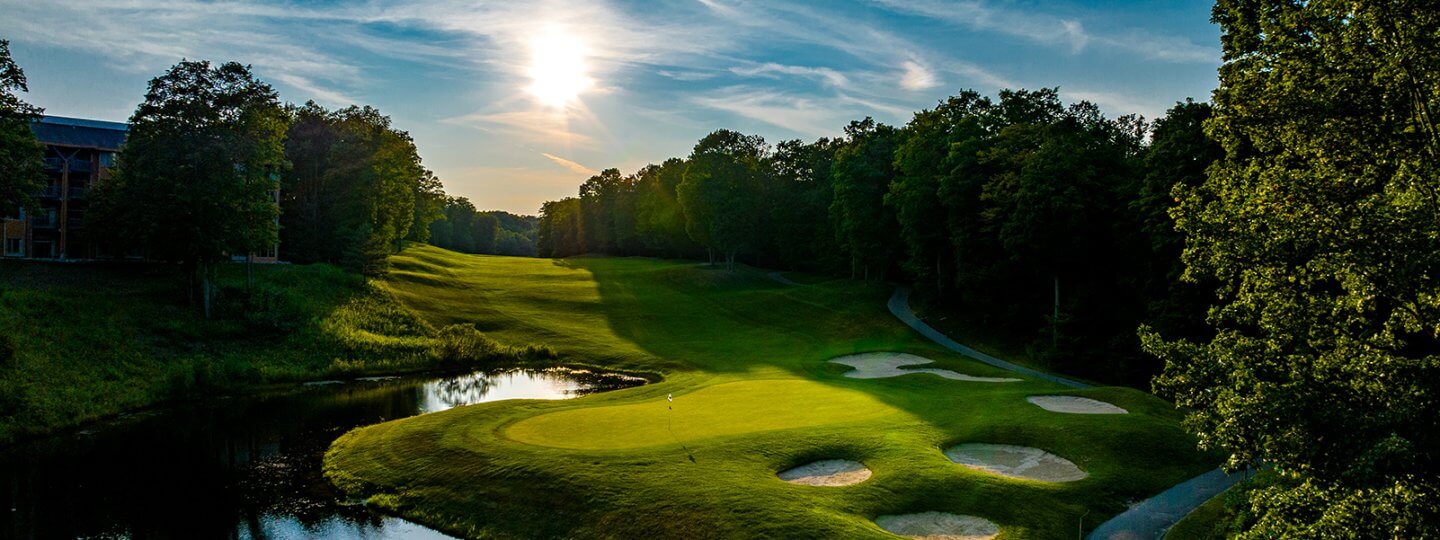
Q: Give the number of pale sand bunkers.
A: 5